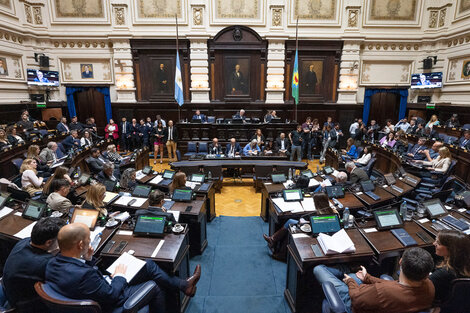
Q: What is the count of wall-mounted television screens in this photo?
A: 2